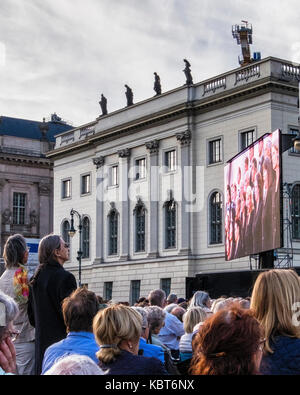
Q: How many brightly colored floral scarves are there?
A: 1